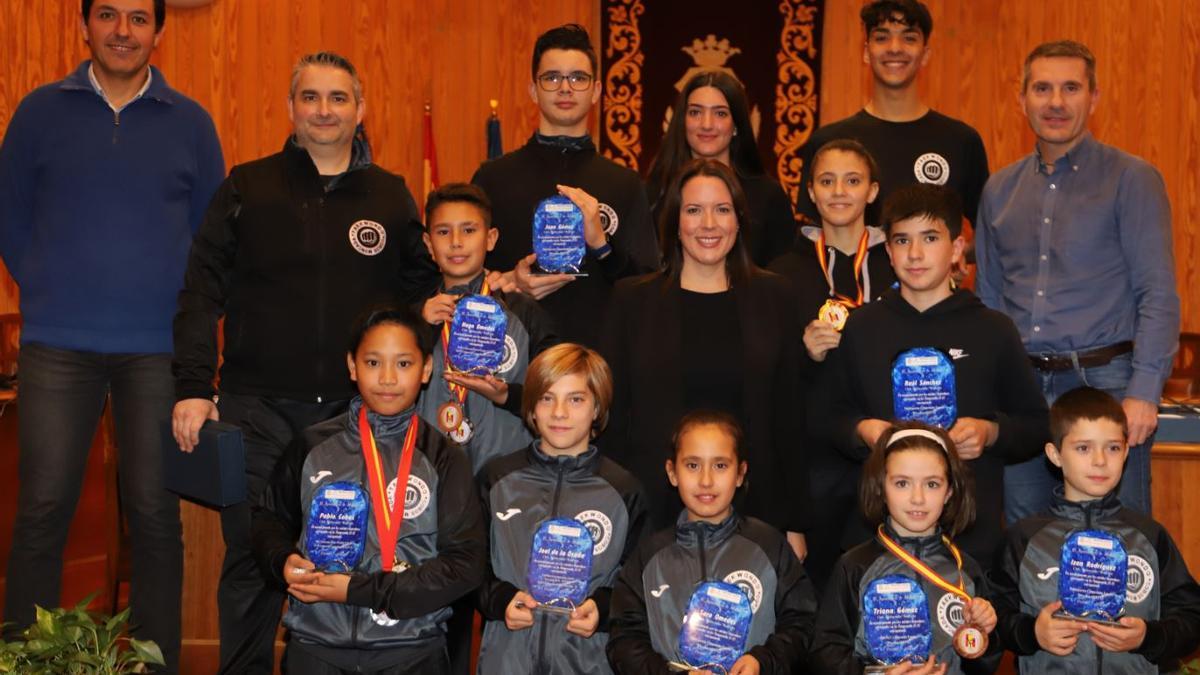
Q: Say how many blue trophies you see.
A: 8